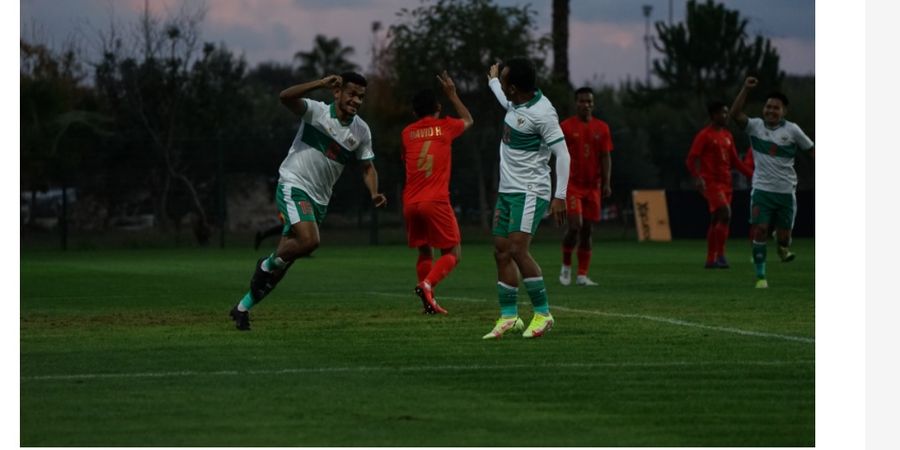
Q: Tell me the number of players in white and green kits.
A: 3